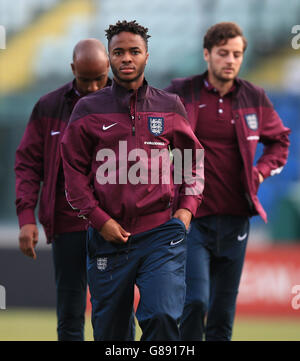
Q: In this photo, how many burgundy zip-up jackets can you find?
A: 3